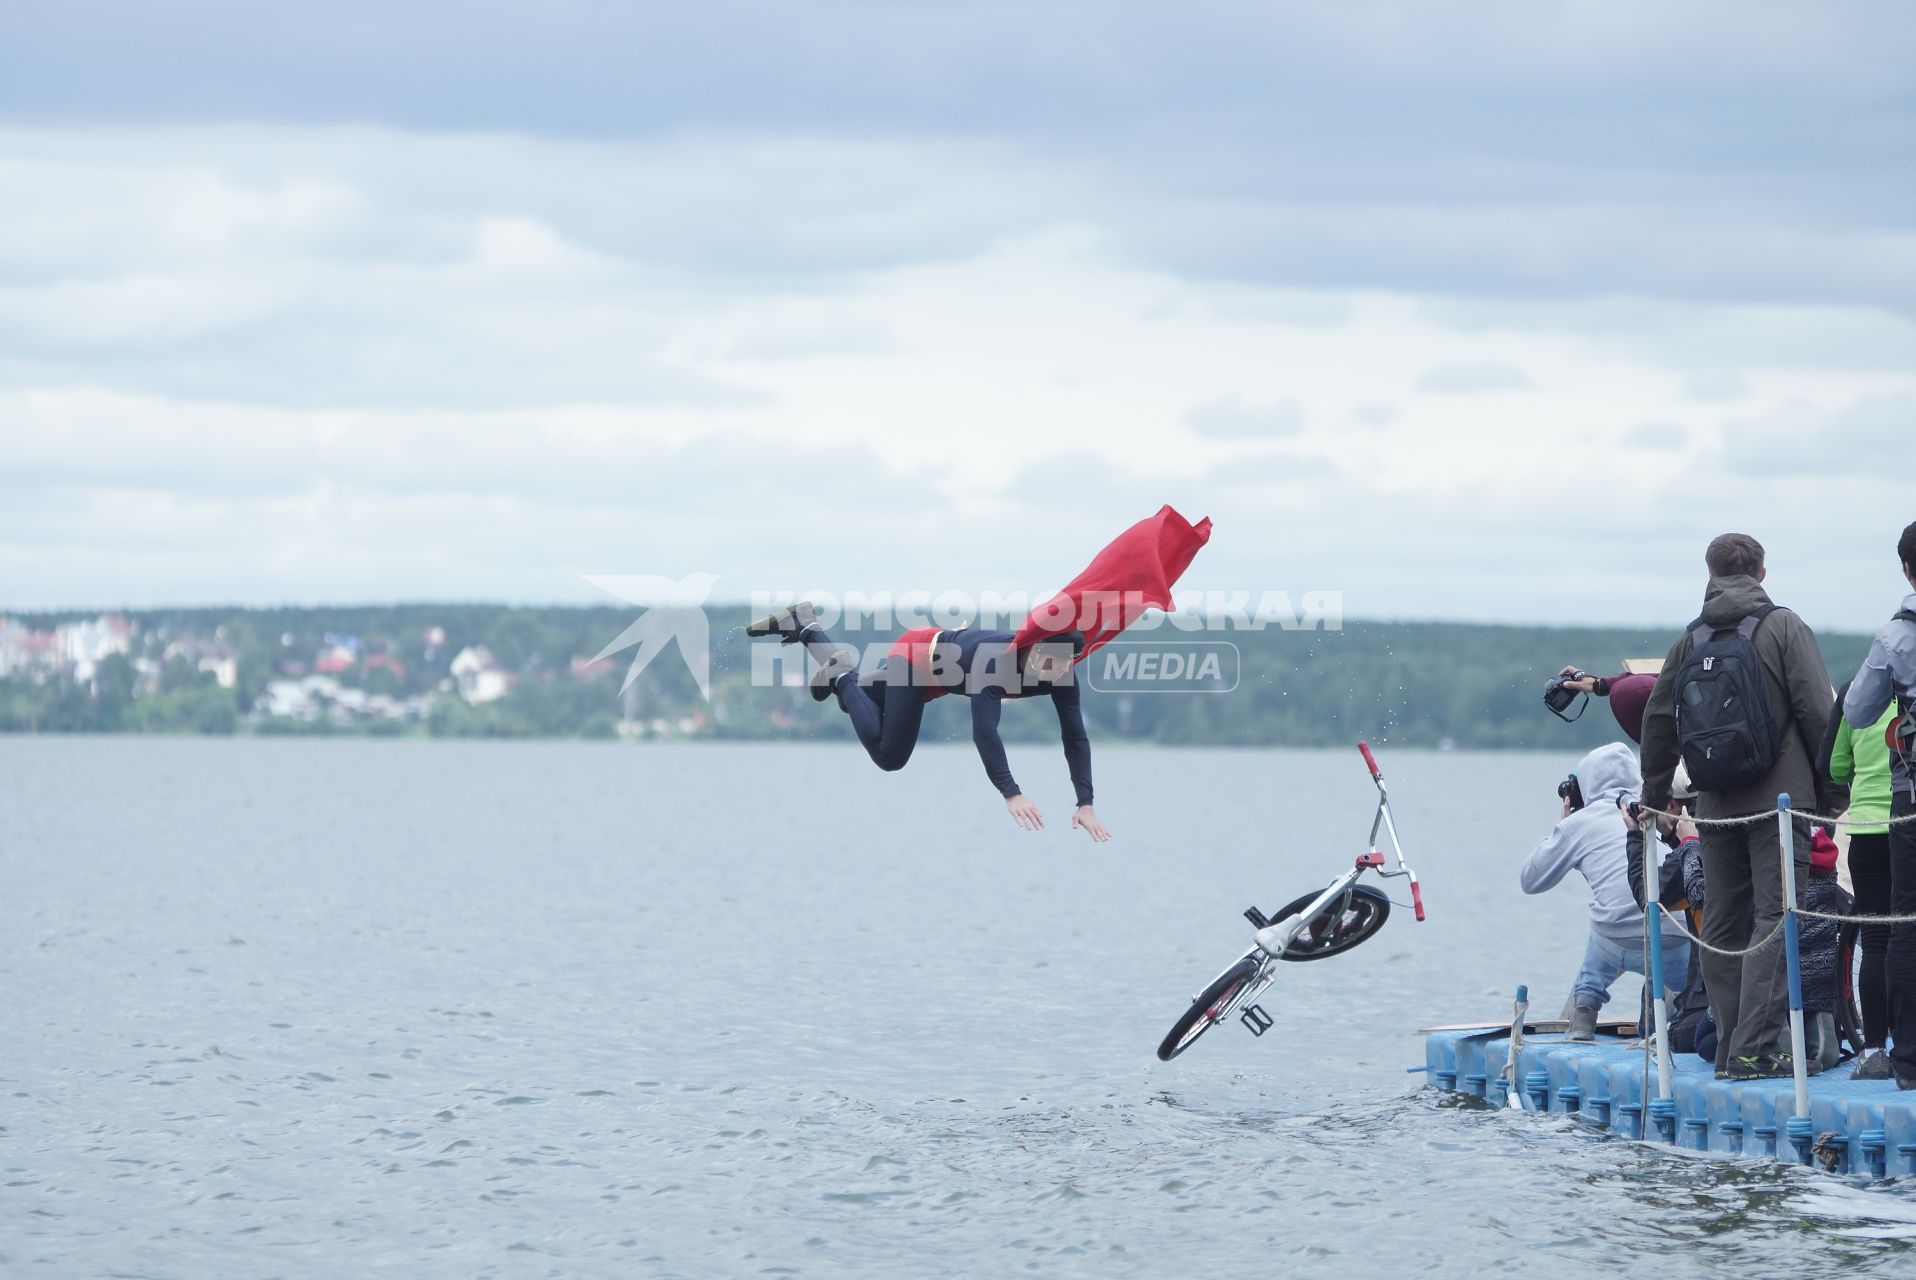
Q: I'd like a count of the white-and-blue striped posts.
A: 3